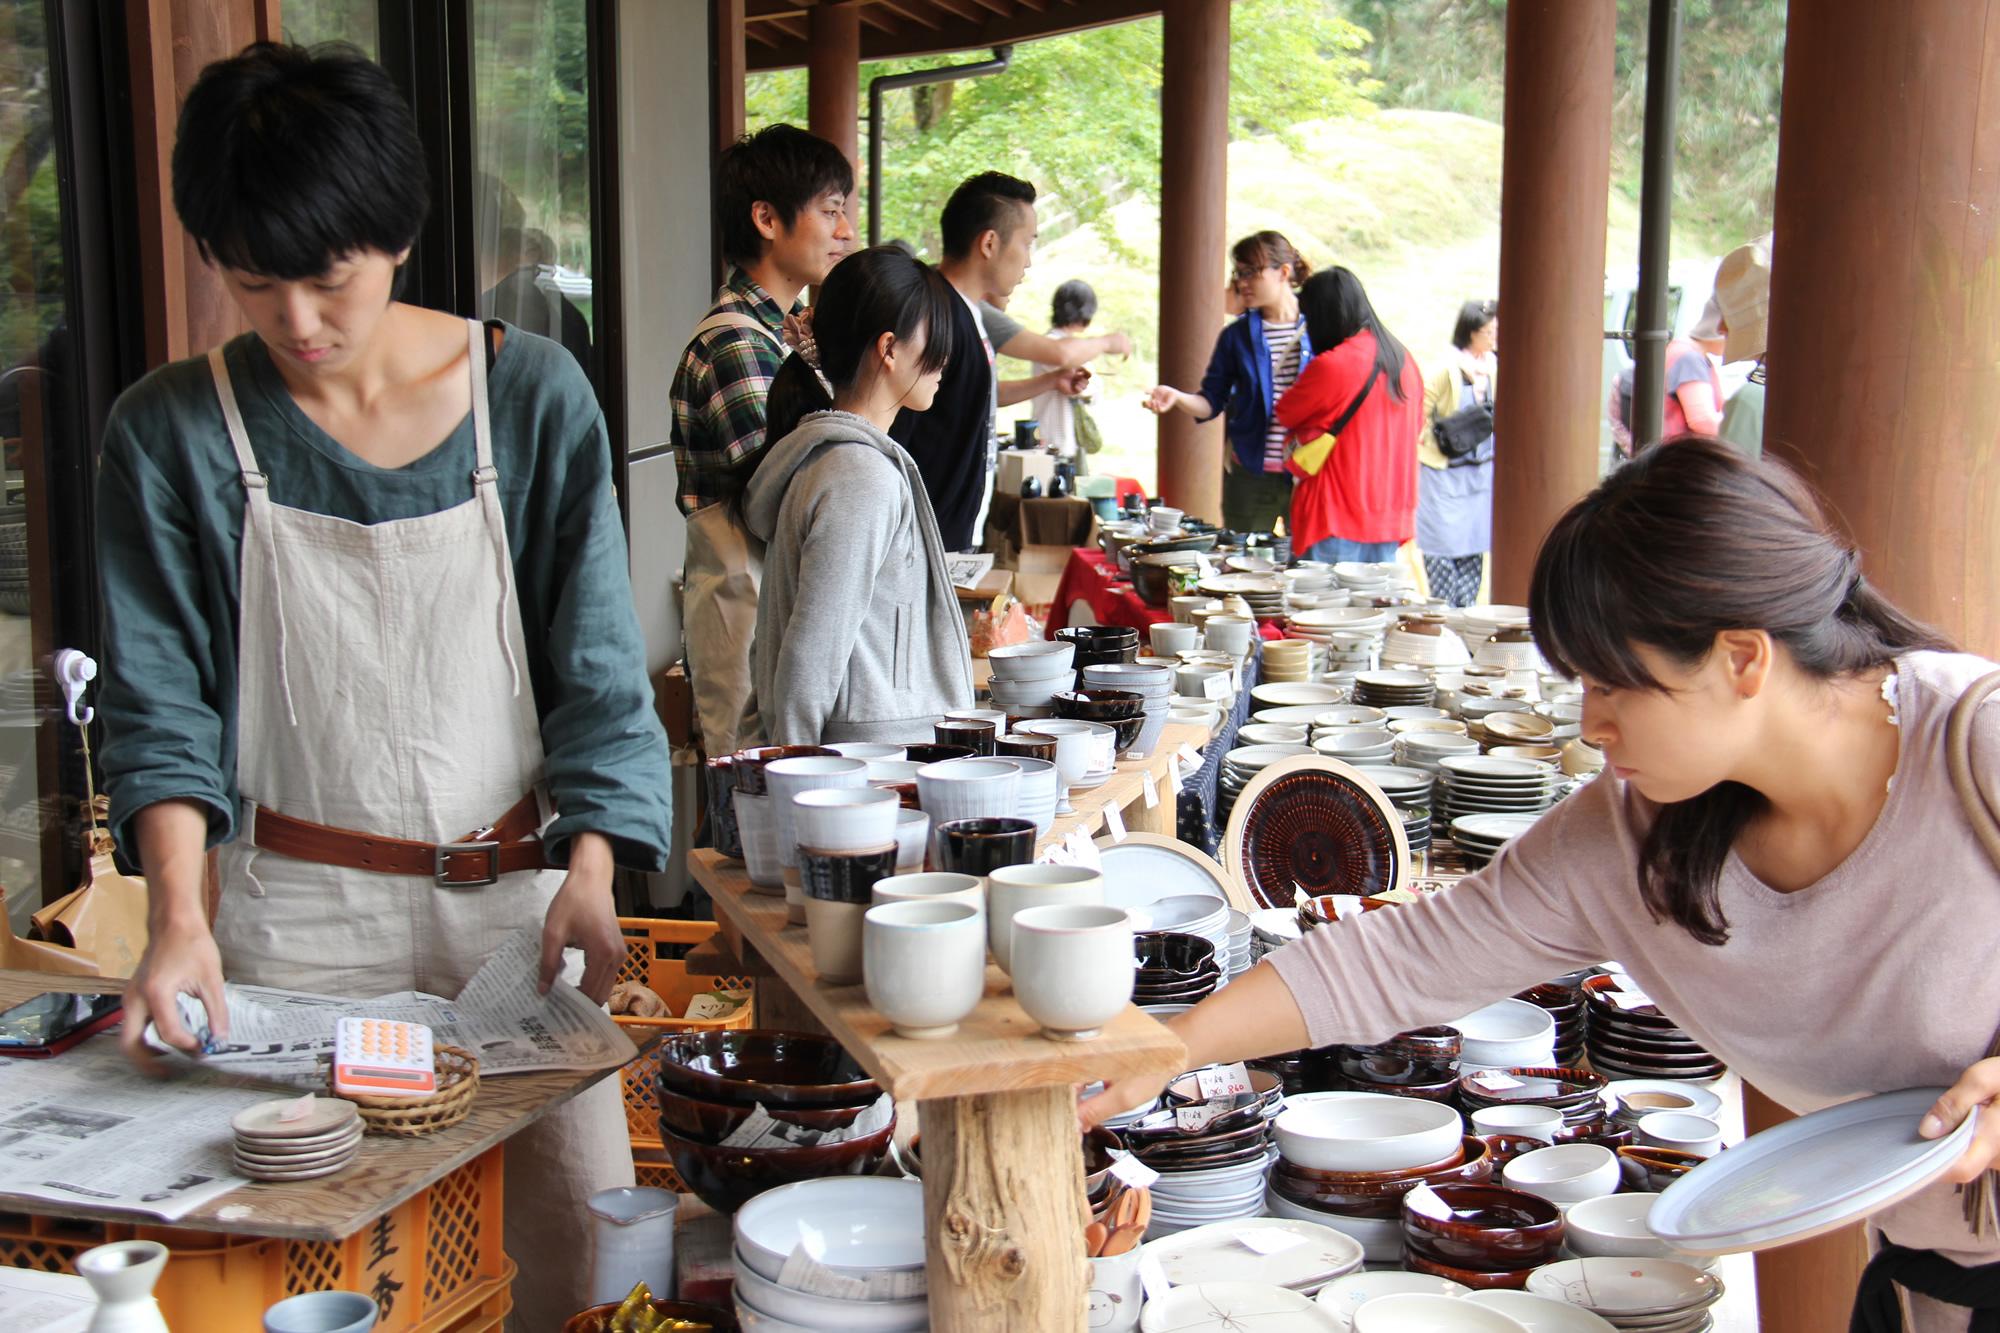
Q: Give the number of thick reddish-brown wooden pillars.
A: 4